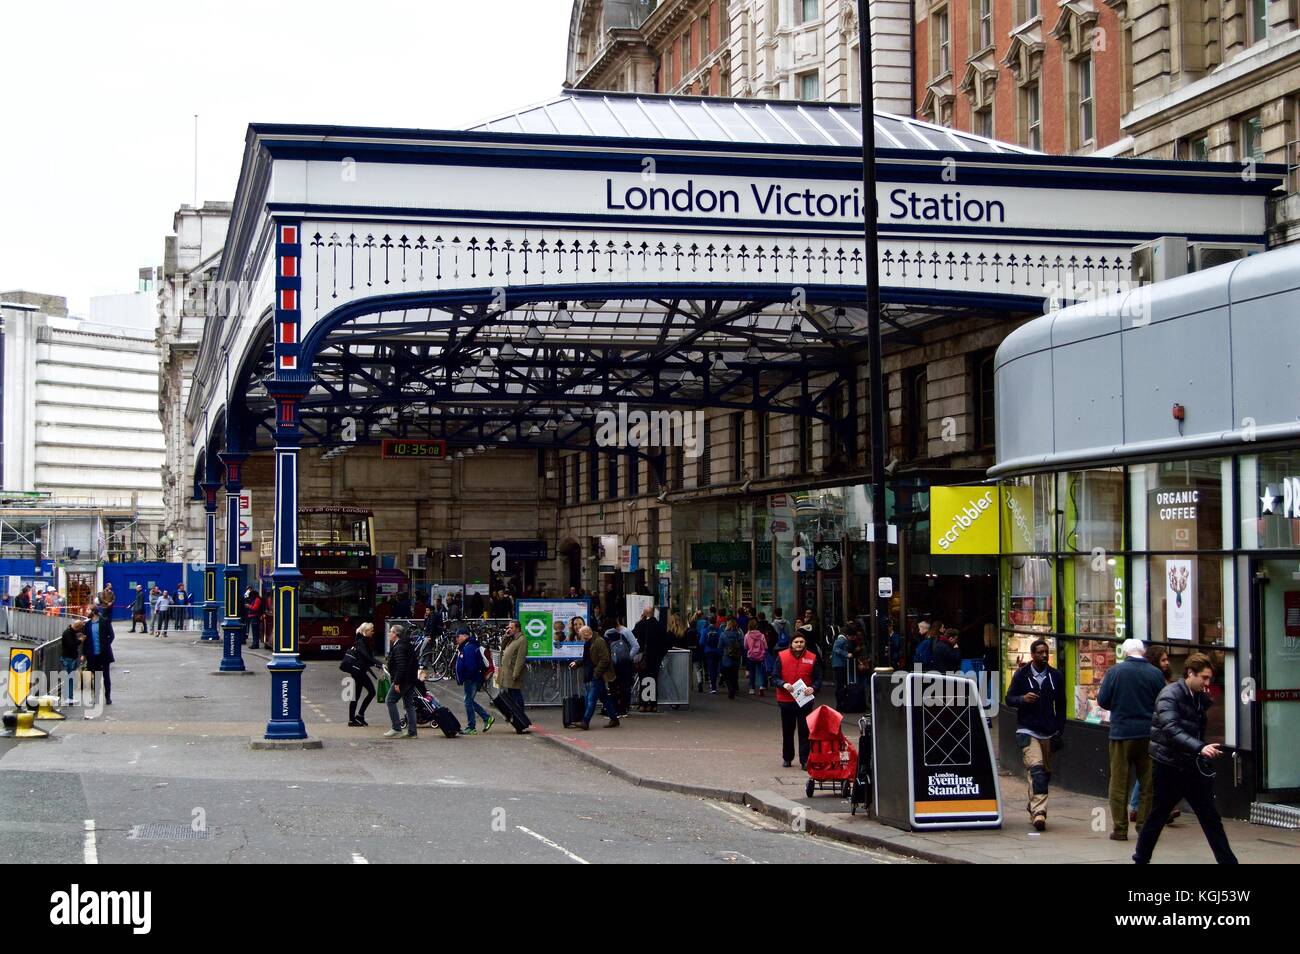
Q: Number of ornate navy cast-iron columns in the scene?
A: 3